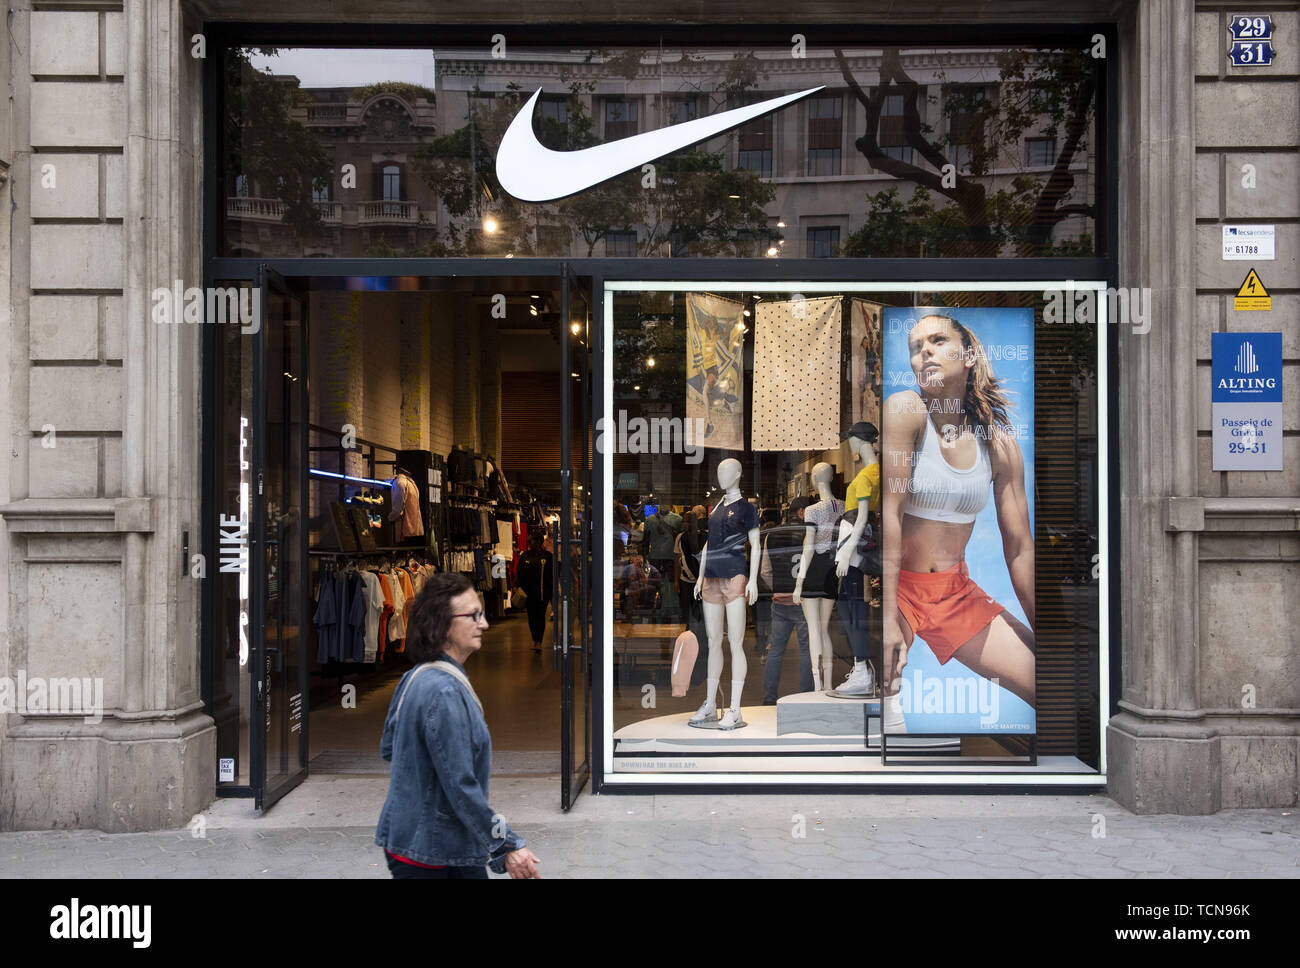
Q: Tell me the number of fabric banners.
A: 3